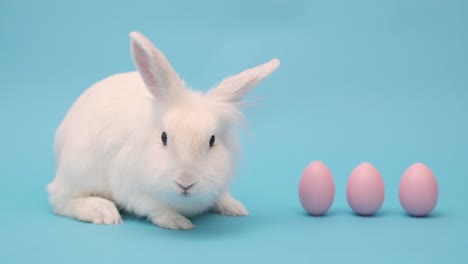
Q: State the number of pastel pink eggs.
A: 3